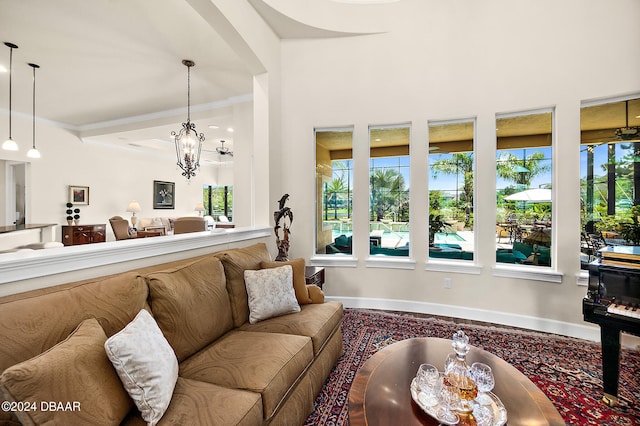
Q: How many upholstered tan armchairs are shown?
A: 2